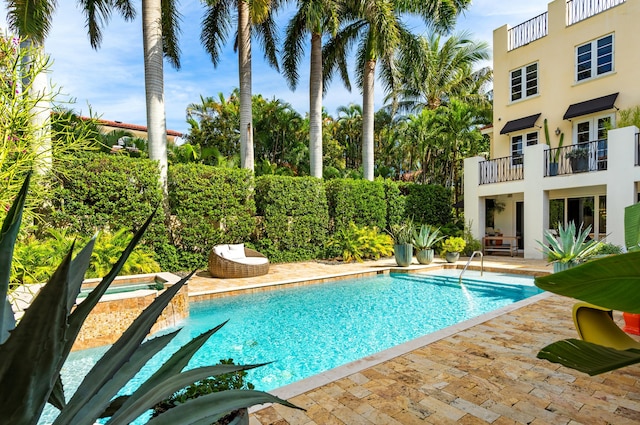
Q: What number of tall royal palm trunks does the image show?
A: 5